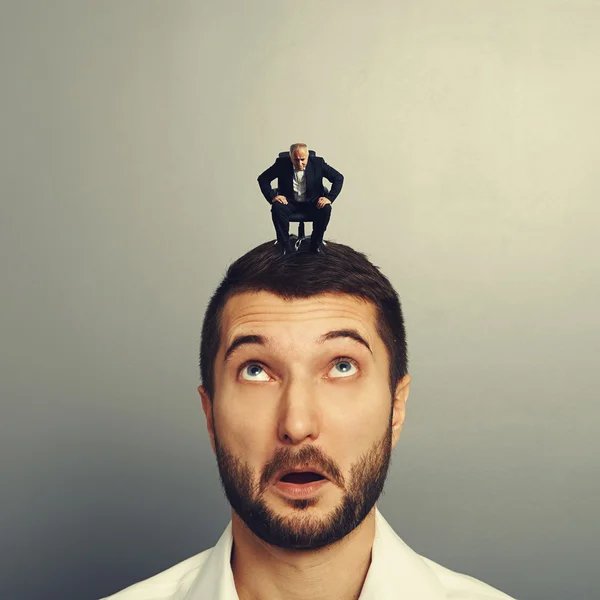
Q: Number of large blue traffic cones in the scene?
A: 0